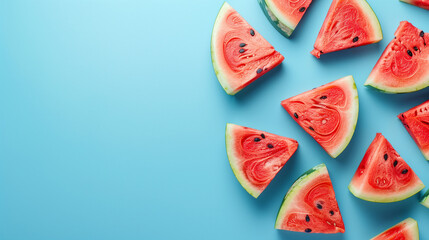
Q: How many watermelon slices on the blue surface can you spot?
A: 12